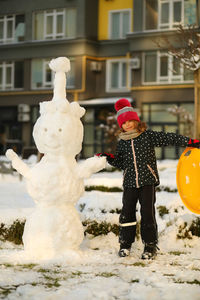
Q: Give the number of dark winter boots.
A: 2